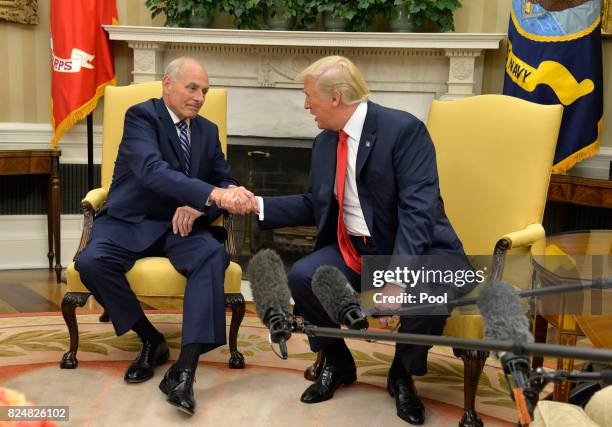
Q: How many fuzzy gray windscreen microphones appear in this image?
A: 3